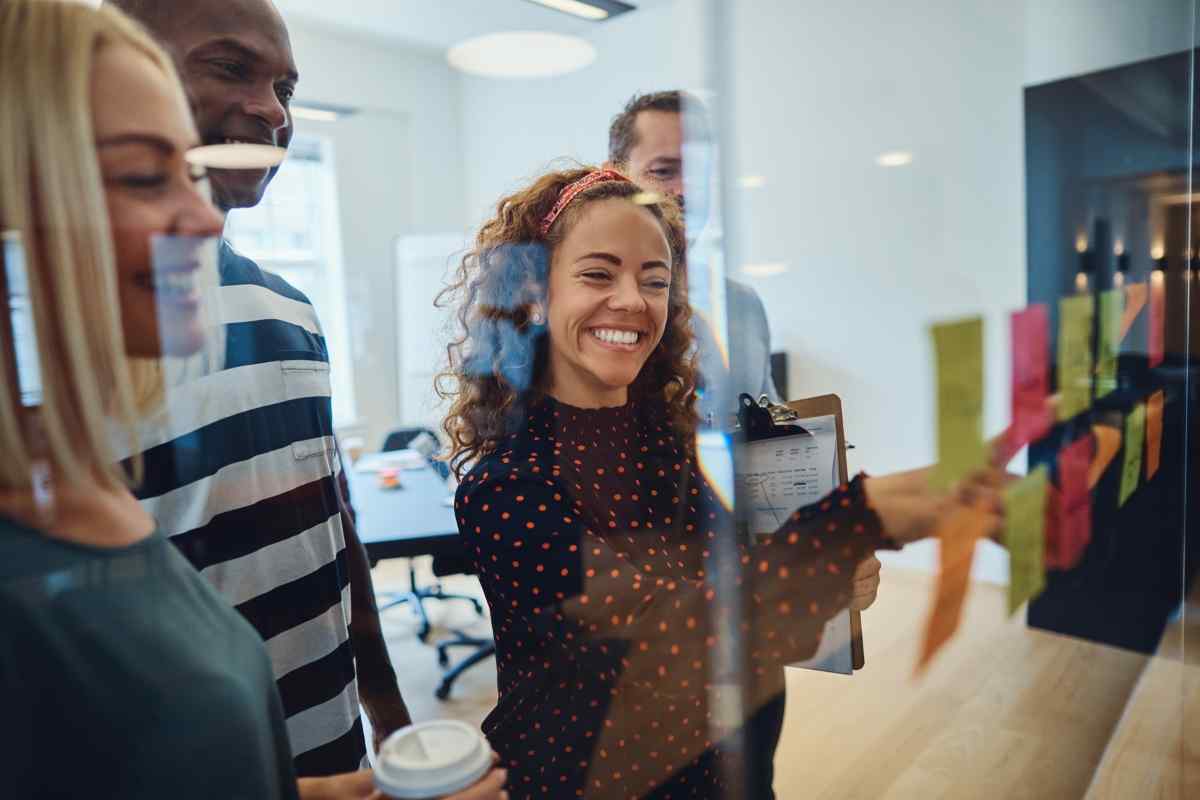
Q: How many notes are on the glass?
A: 12